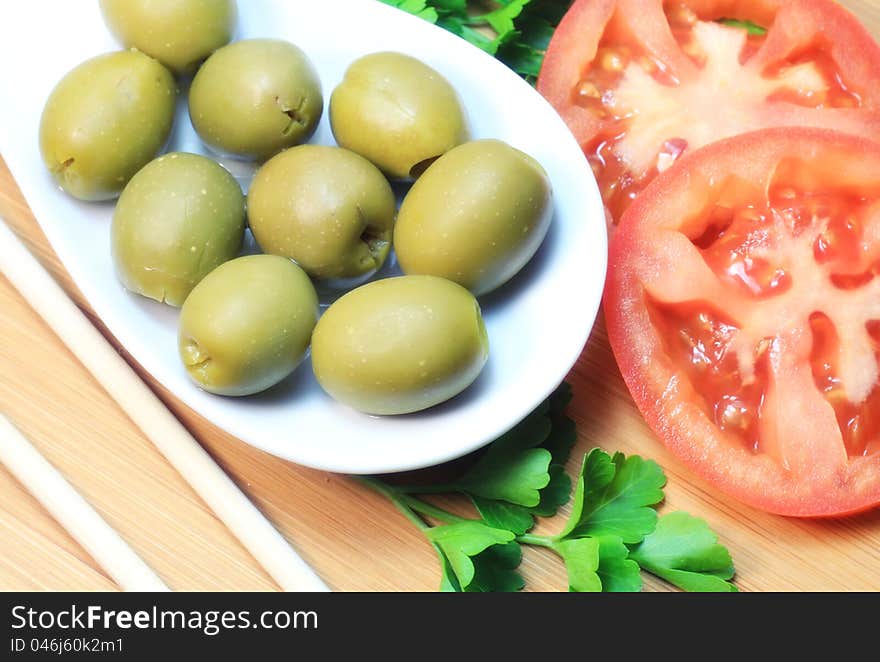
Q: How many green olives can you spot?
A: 9